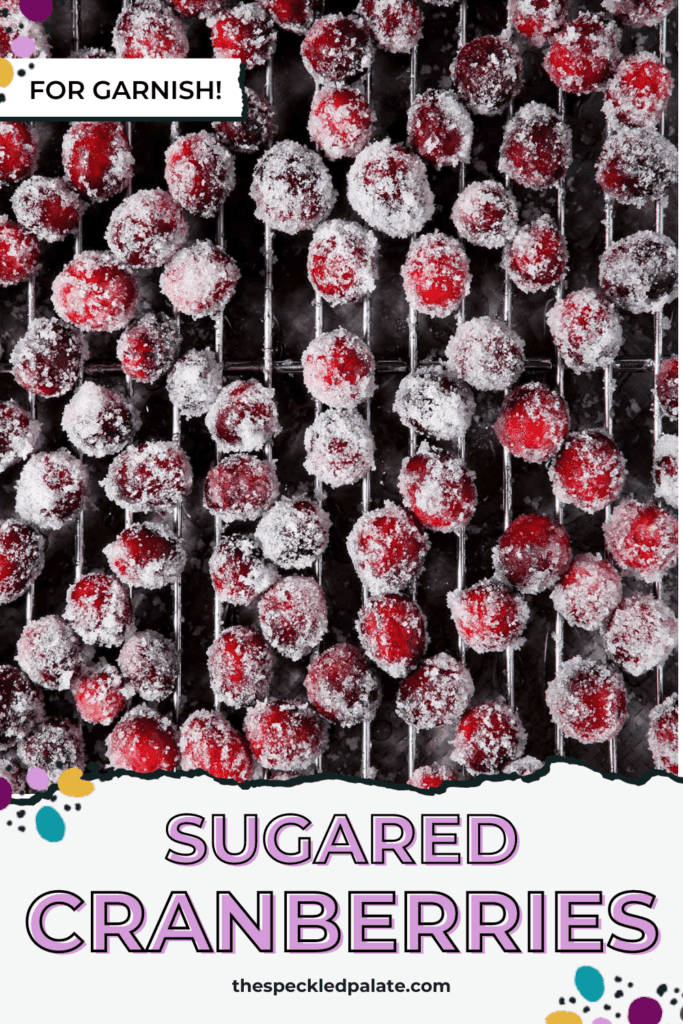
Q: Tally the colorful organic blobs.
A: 11